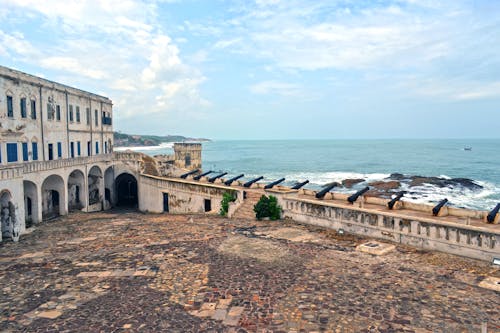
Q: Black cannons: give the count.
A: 12